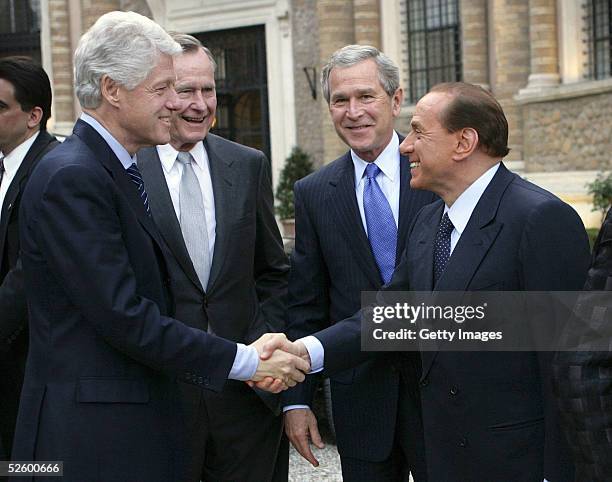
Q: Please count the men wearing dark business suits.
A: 5